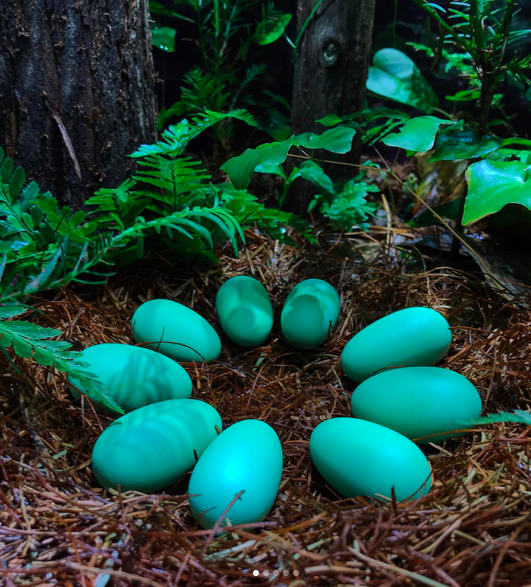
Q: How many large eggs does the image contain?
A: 9